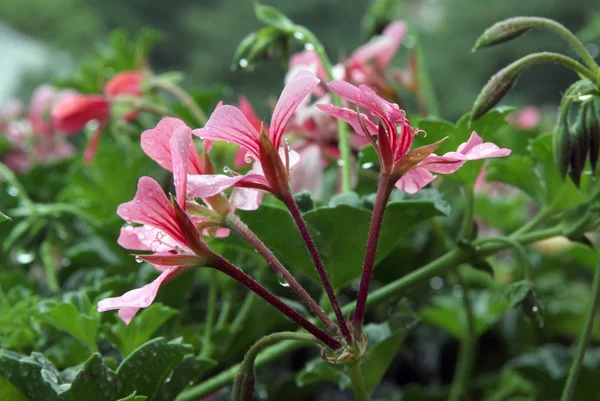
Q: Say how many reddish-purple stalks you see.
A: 4